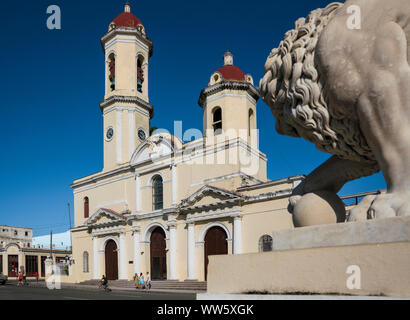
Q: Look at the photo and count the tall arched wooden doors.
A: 3